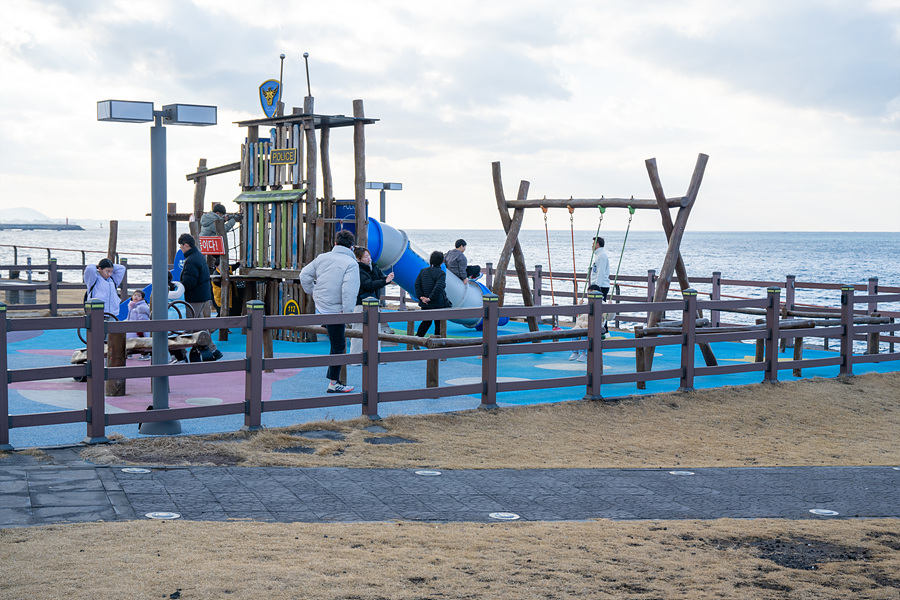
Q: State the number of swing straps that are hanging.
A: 4